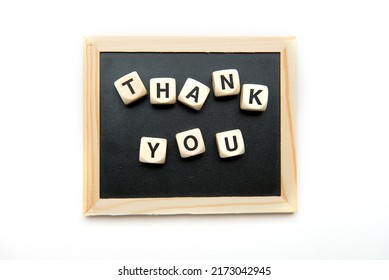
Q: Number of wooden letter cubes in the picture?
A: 8